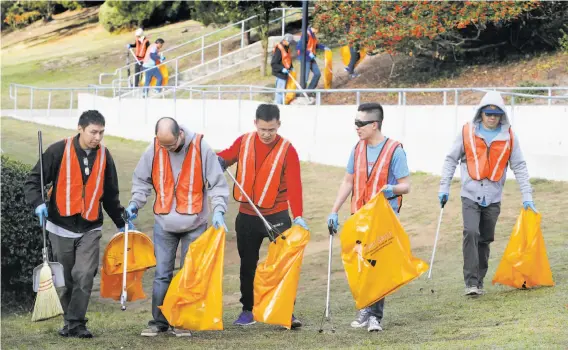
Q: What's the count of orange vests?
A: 9